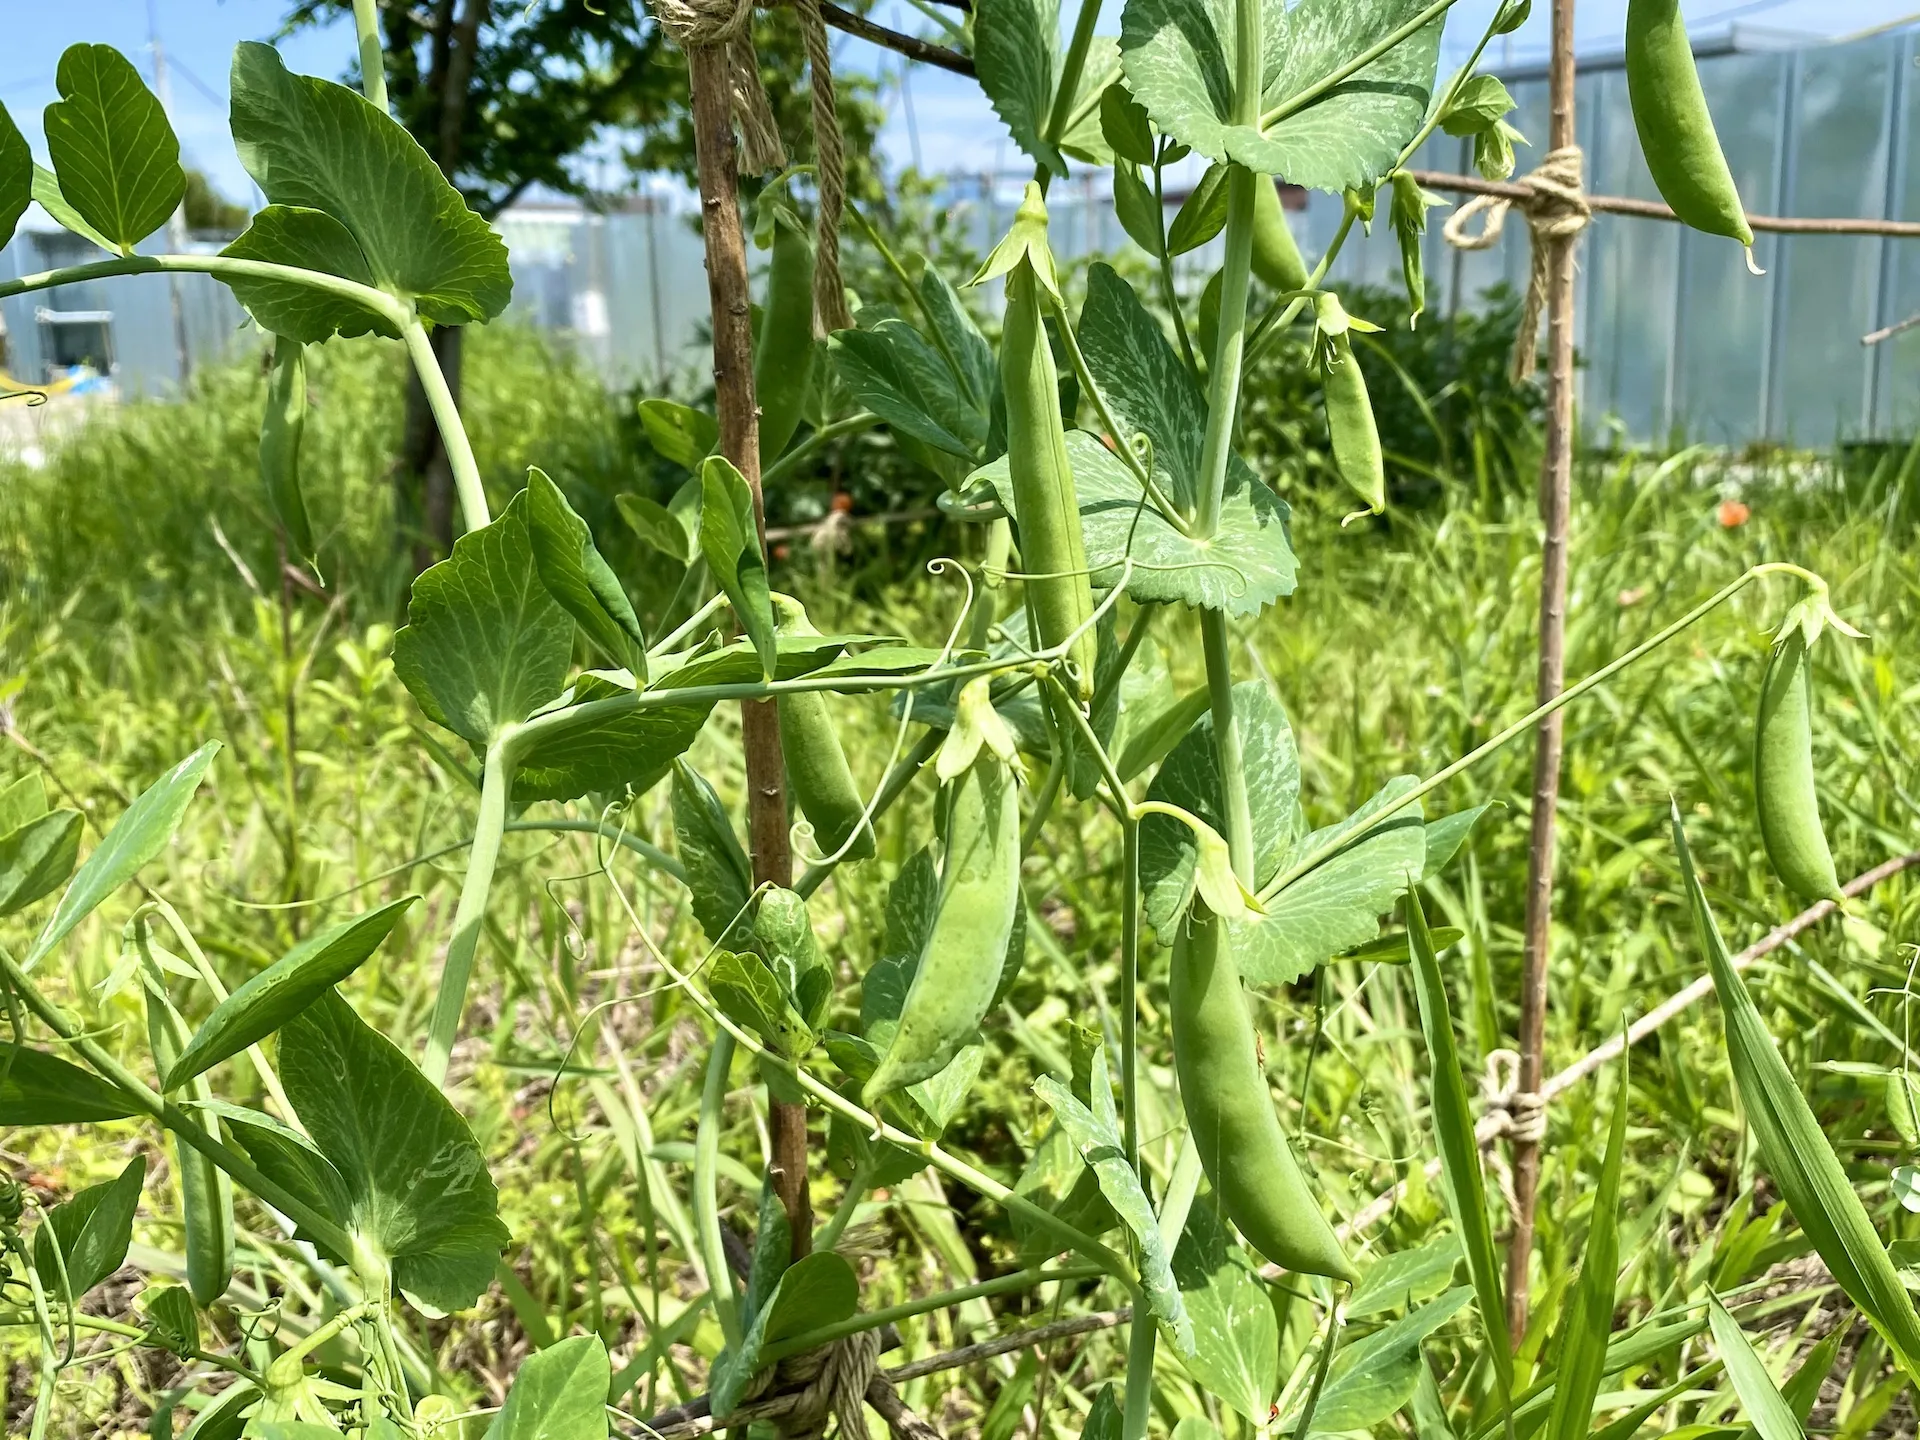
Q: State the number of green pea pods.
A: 12